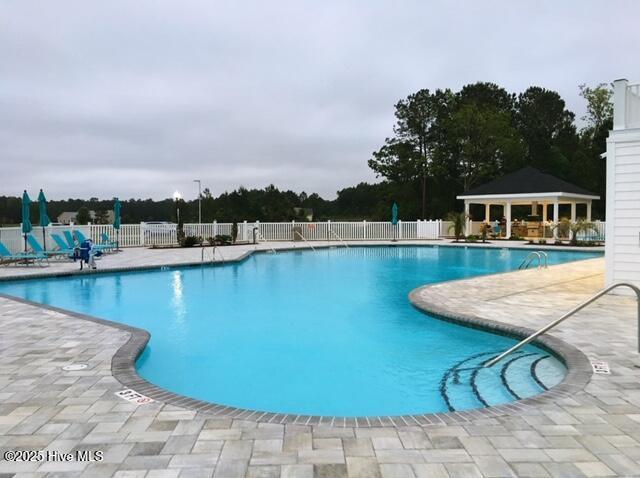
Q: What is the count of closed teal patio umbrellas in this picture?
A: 4